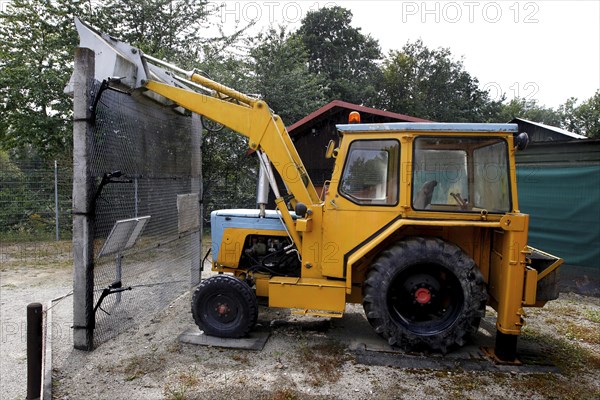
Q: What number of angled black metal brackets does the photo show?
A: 3